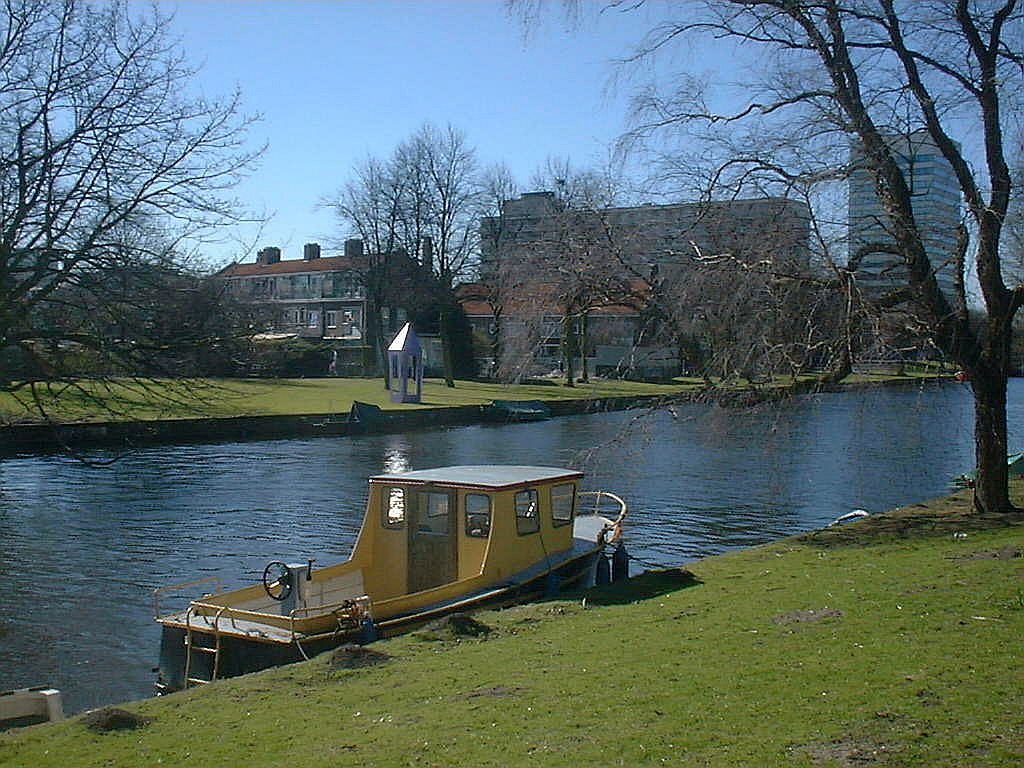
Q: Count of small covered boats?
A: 2